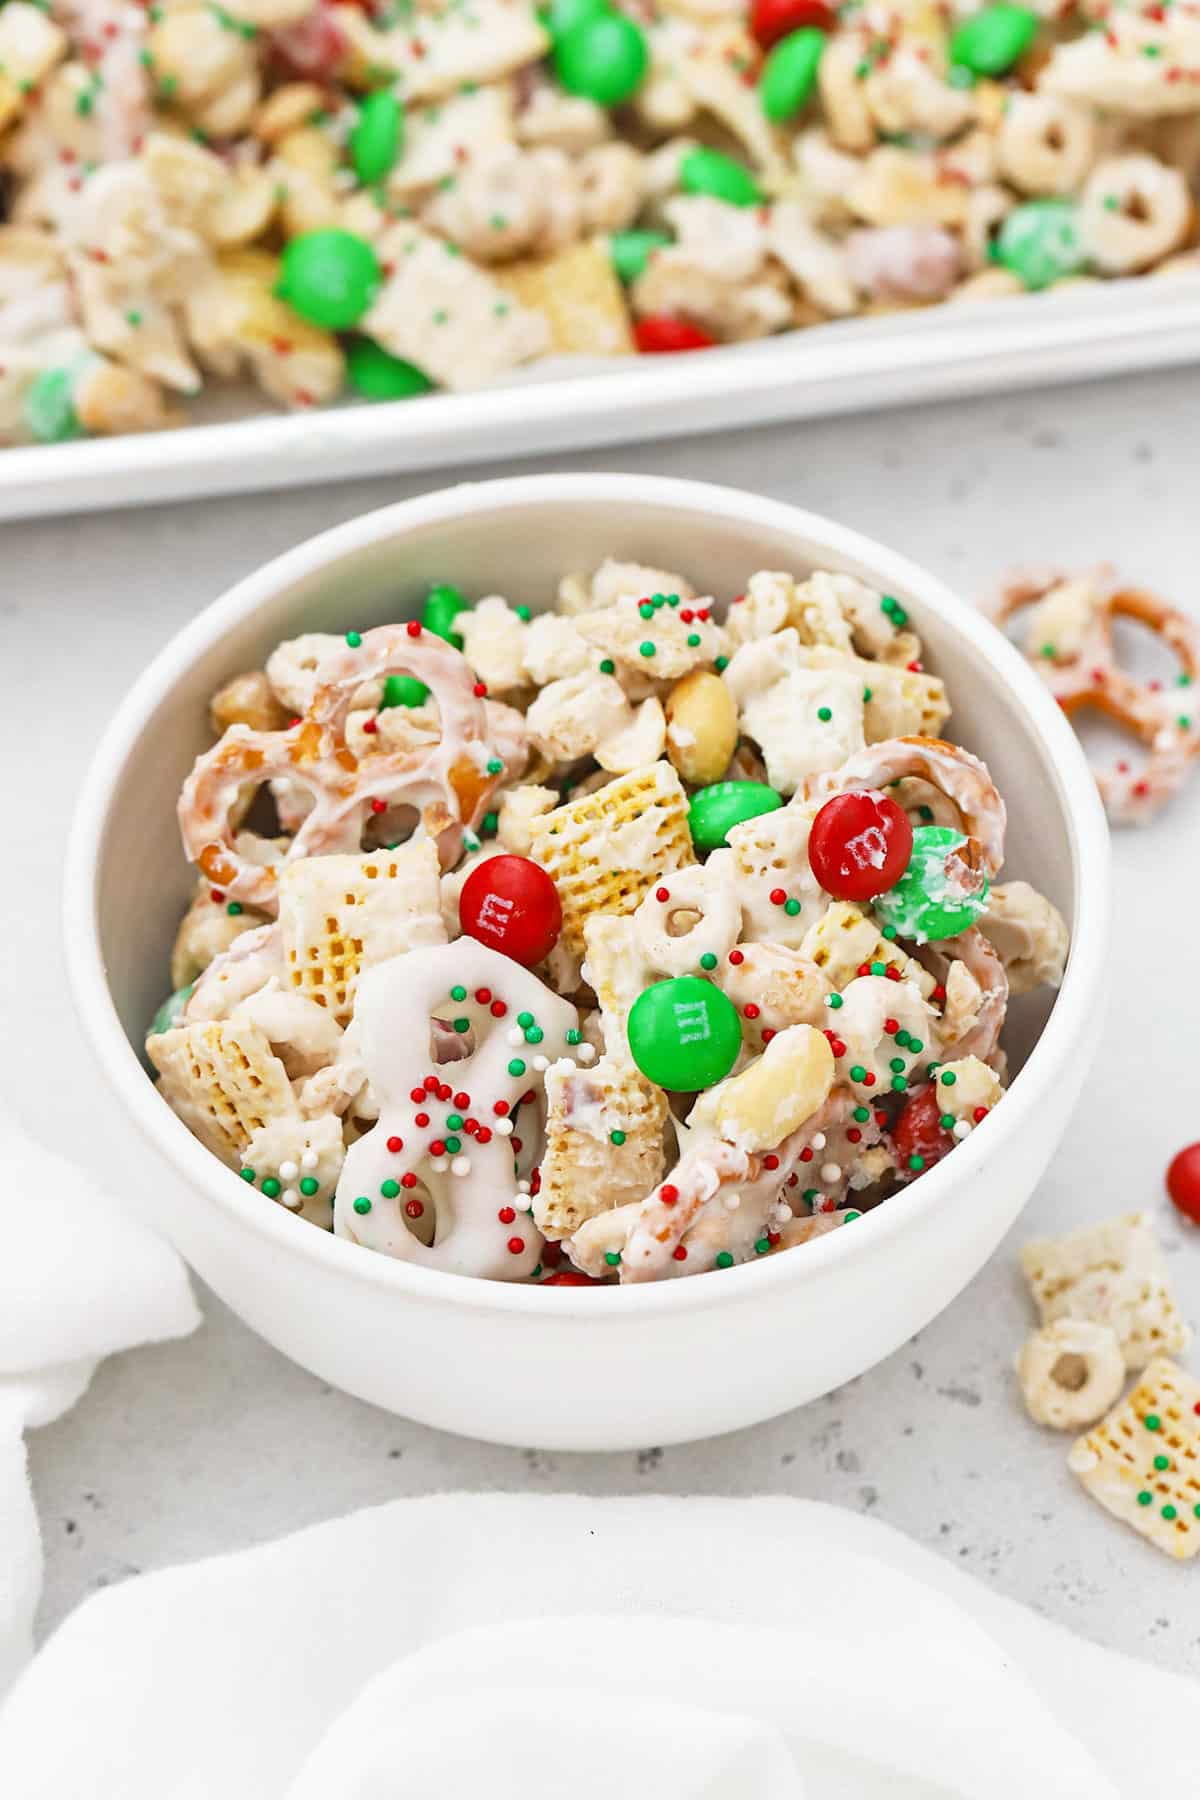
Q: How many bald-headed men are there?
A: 0